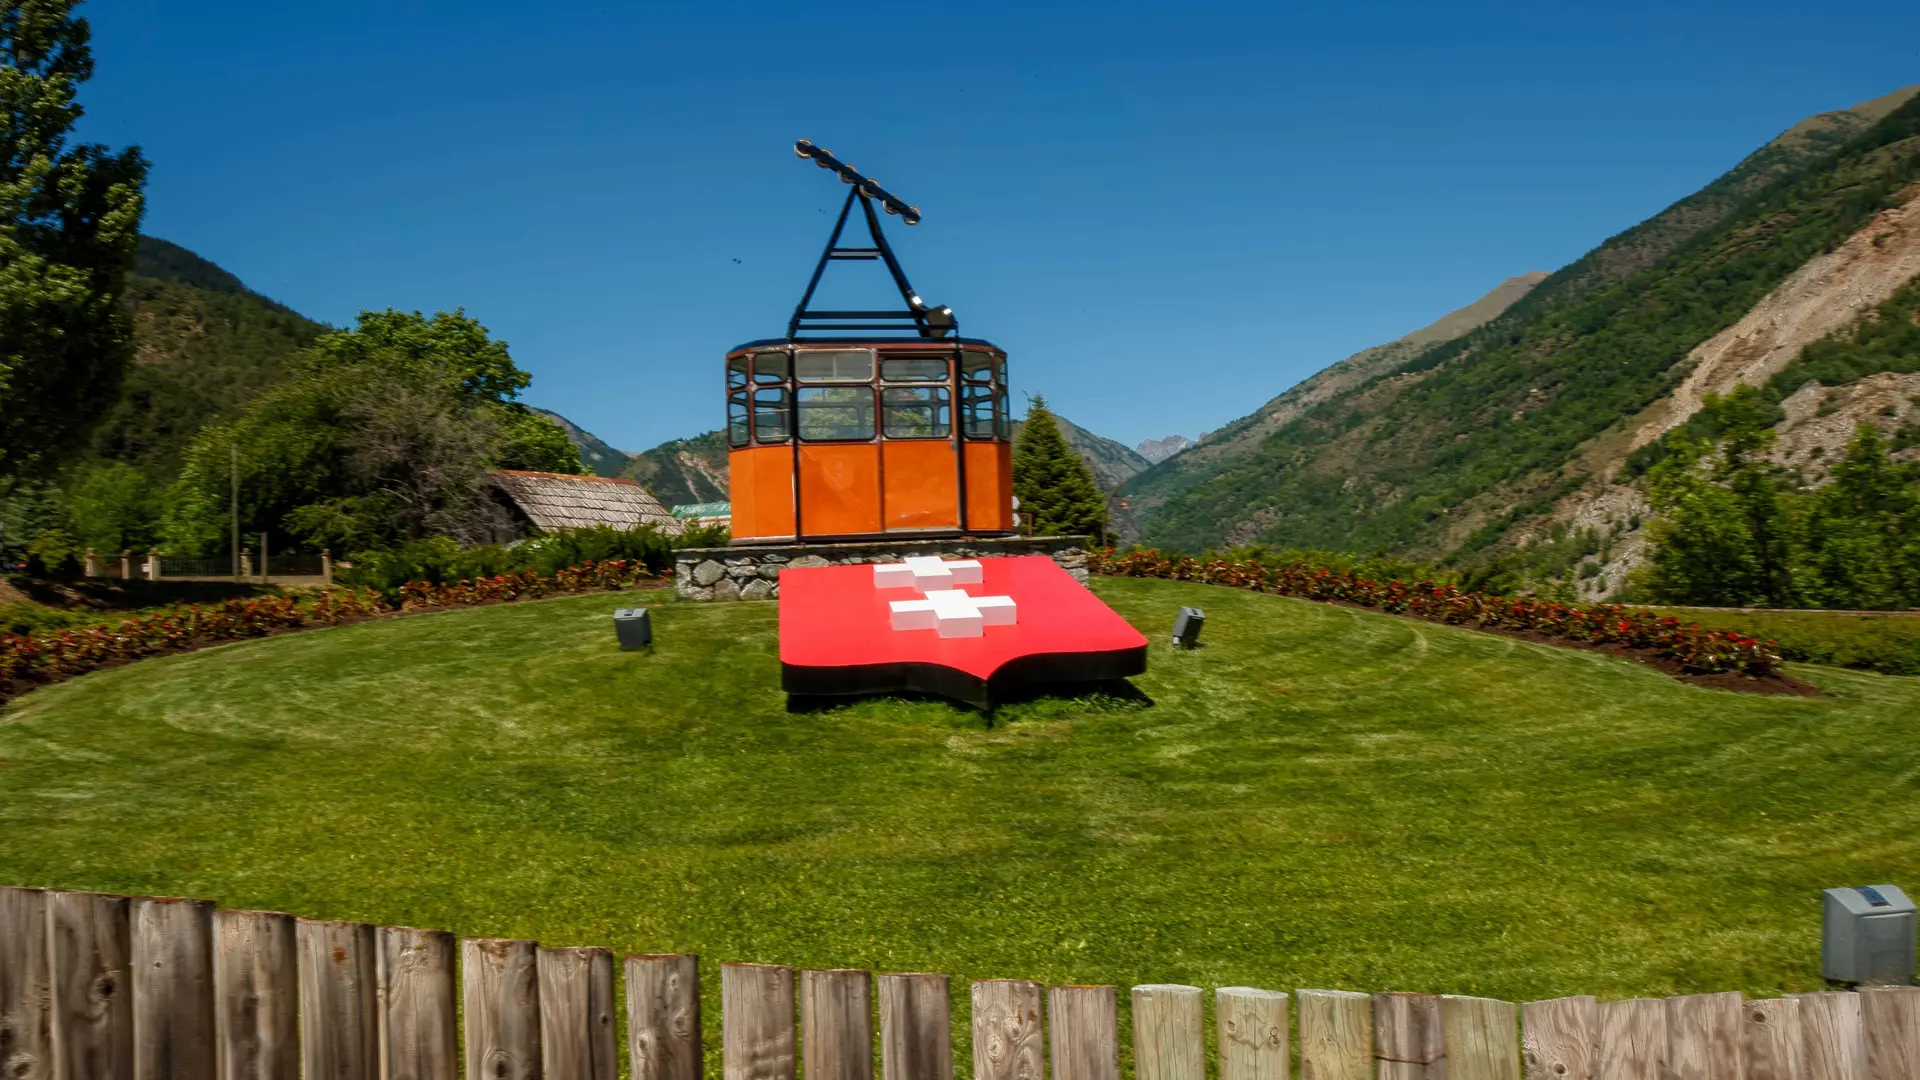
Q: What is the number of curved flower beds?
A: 2